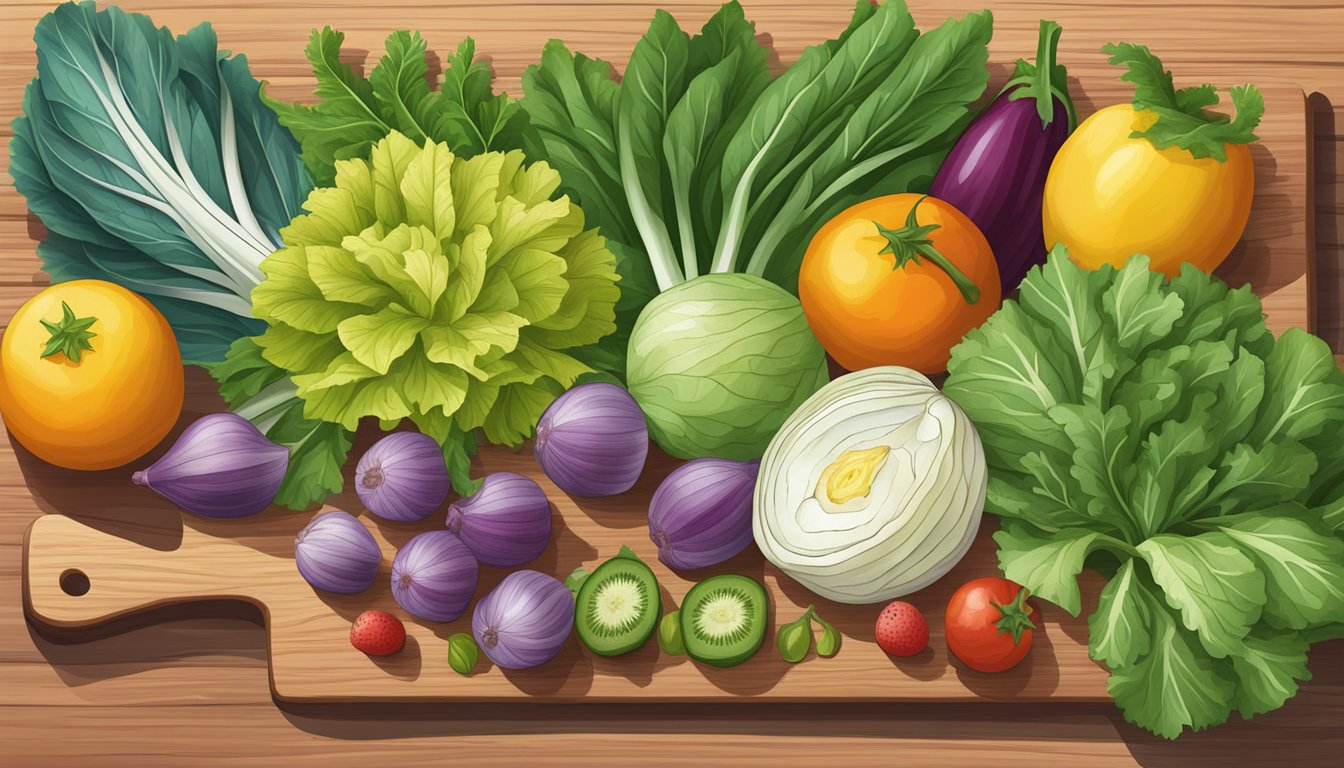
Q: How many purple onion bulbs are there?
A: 8